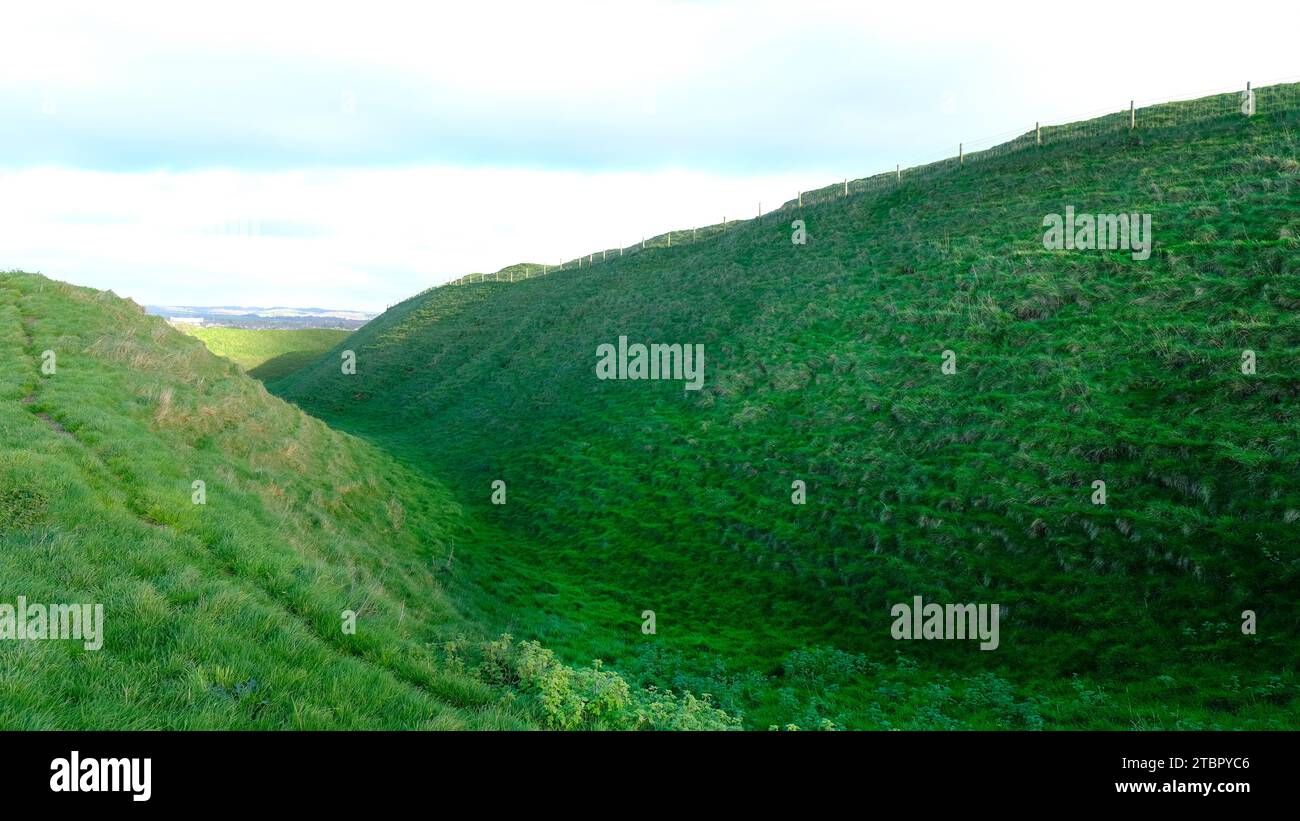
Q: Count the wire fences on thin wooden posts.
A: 1